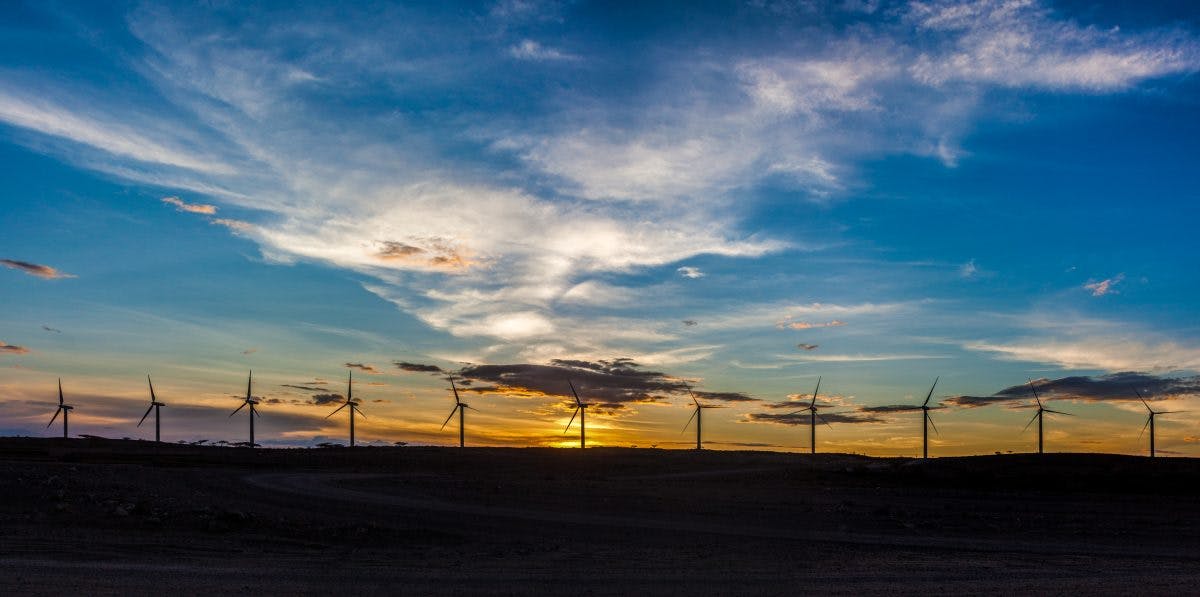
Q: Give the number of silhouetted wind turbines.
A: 11